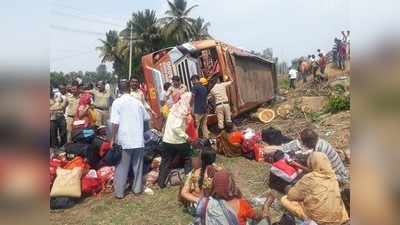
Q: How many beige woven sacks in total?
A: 1